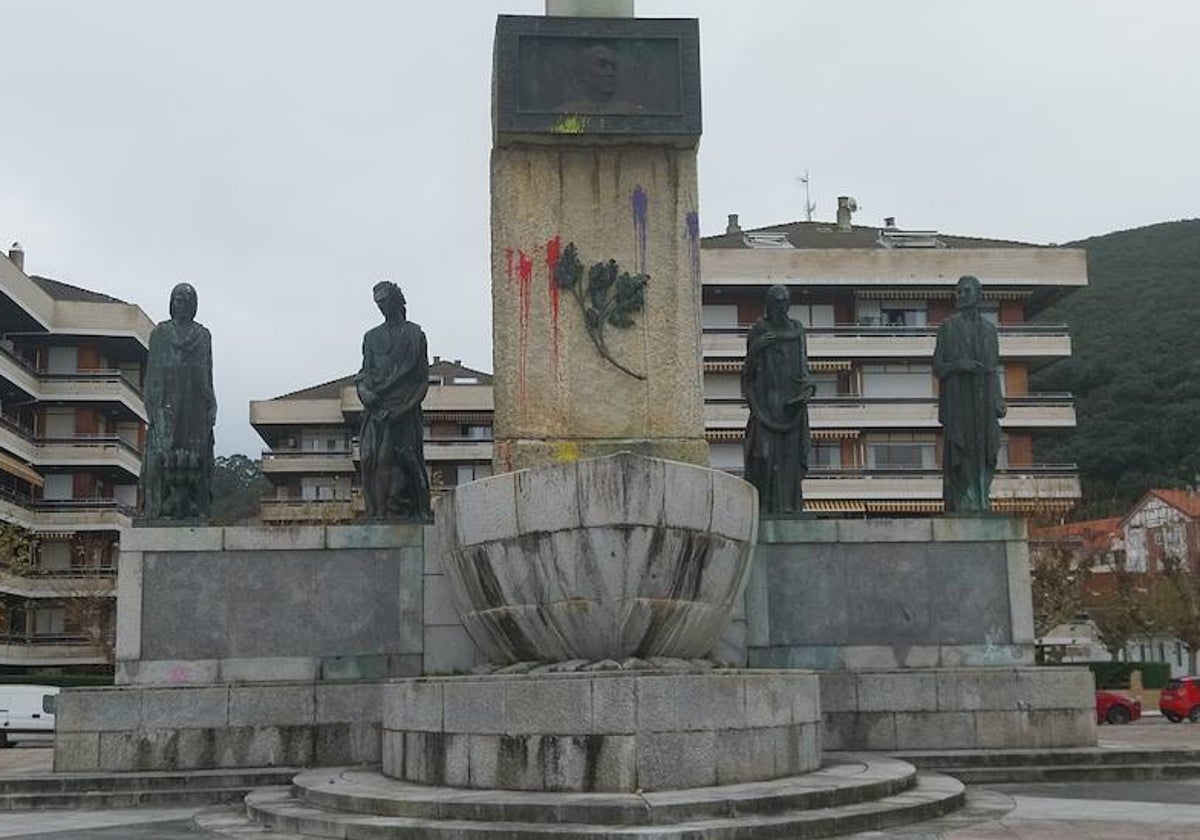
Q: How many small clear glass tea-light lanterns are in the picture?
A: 0